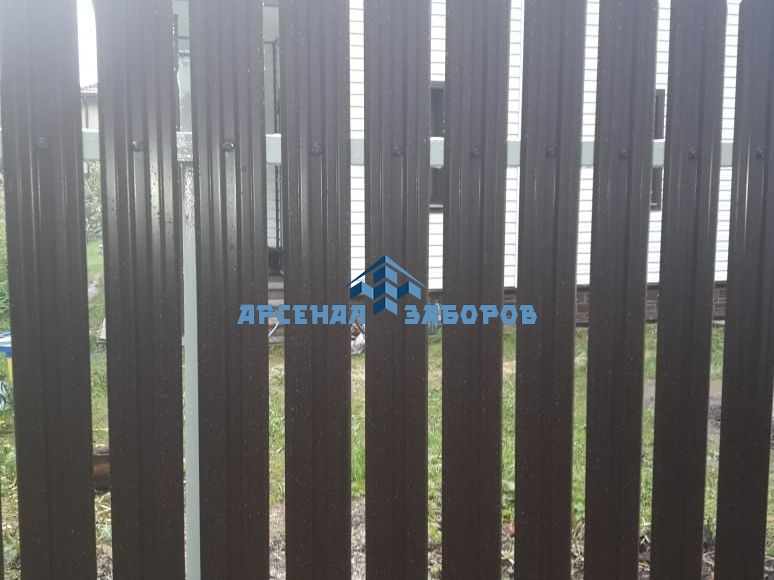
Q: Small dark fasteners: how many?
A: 10